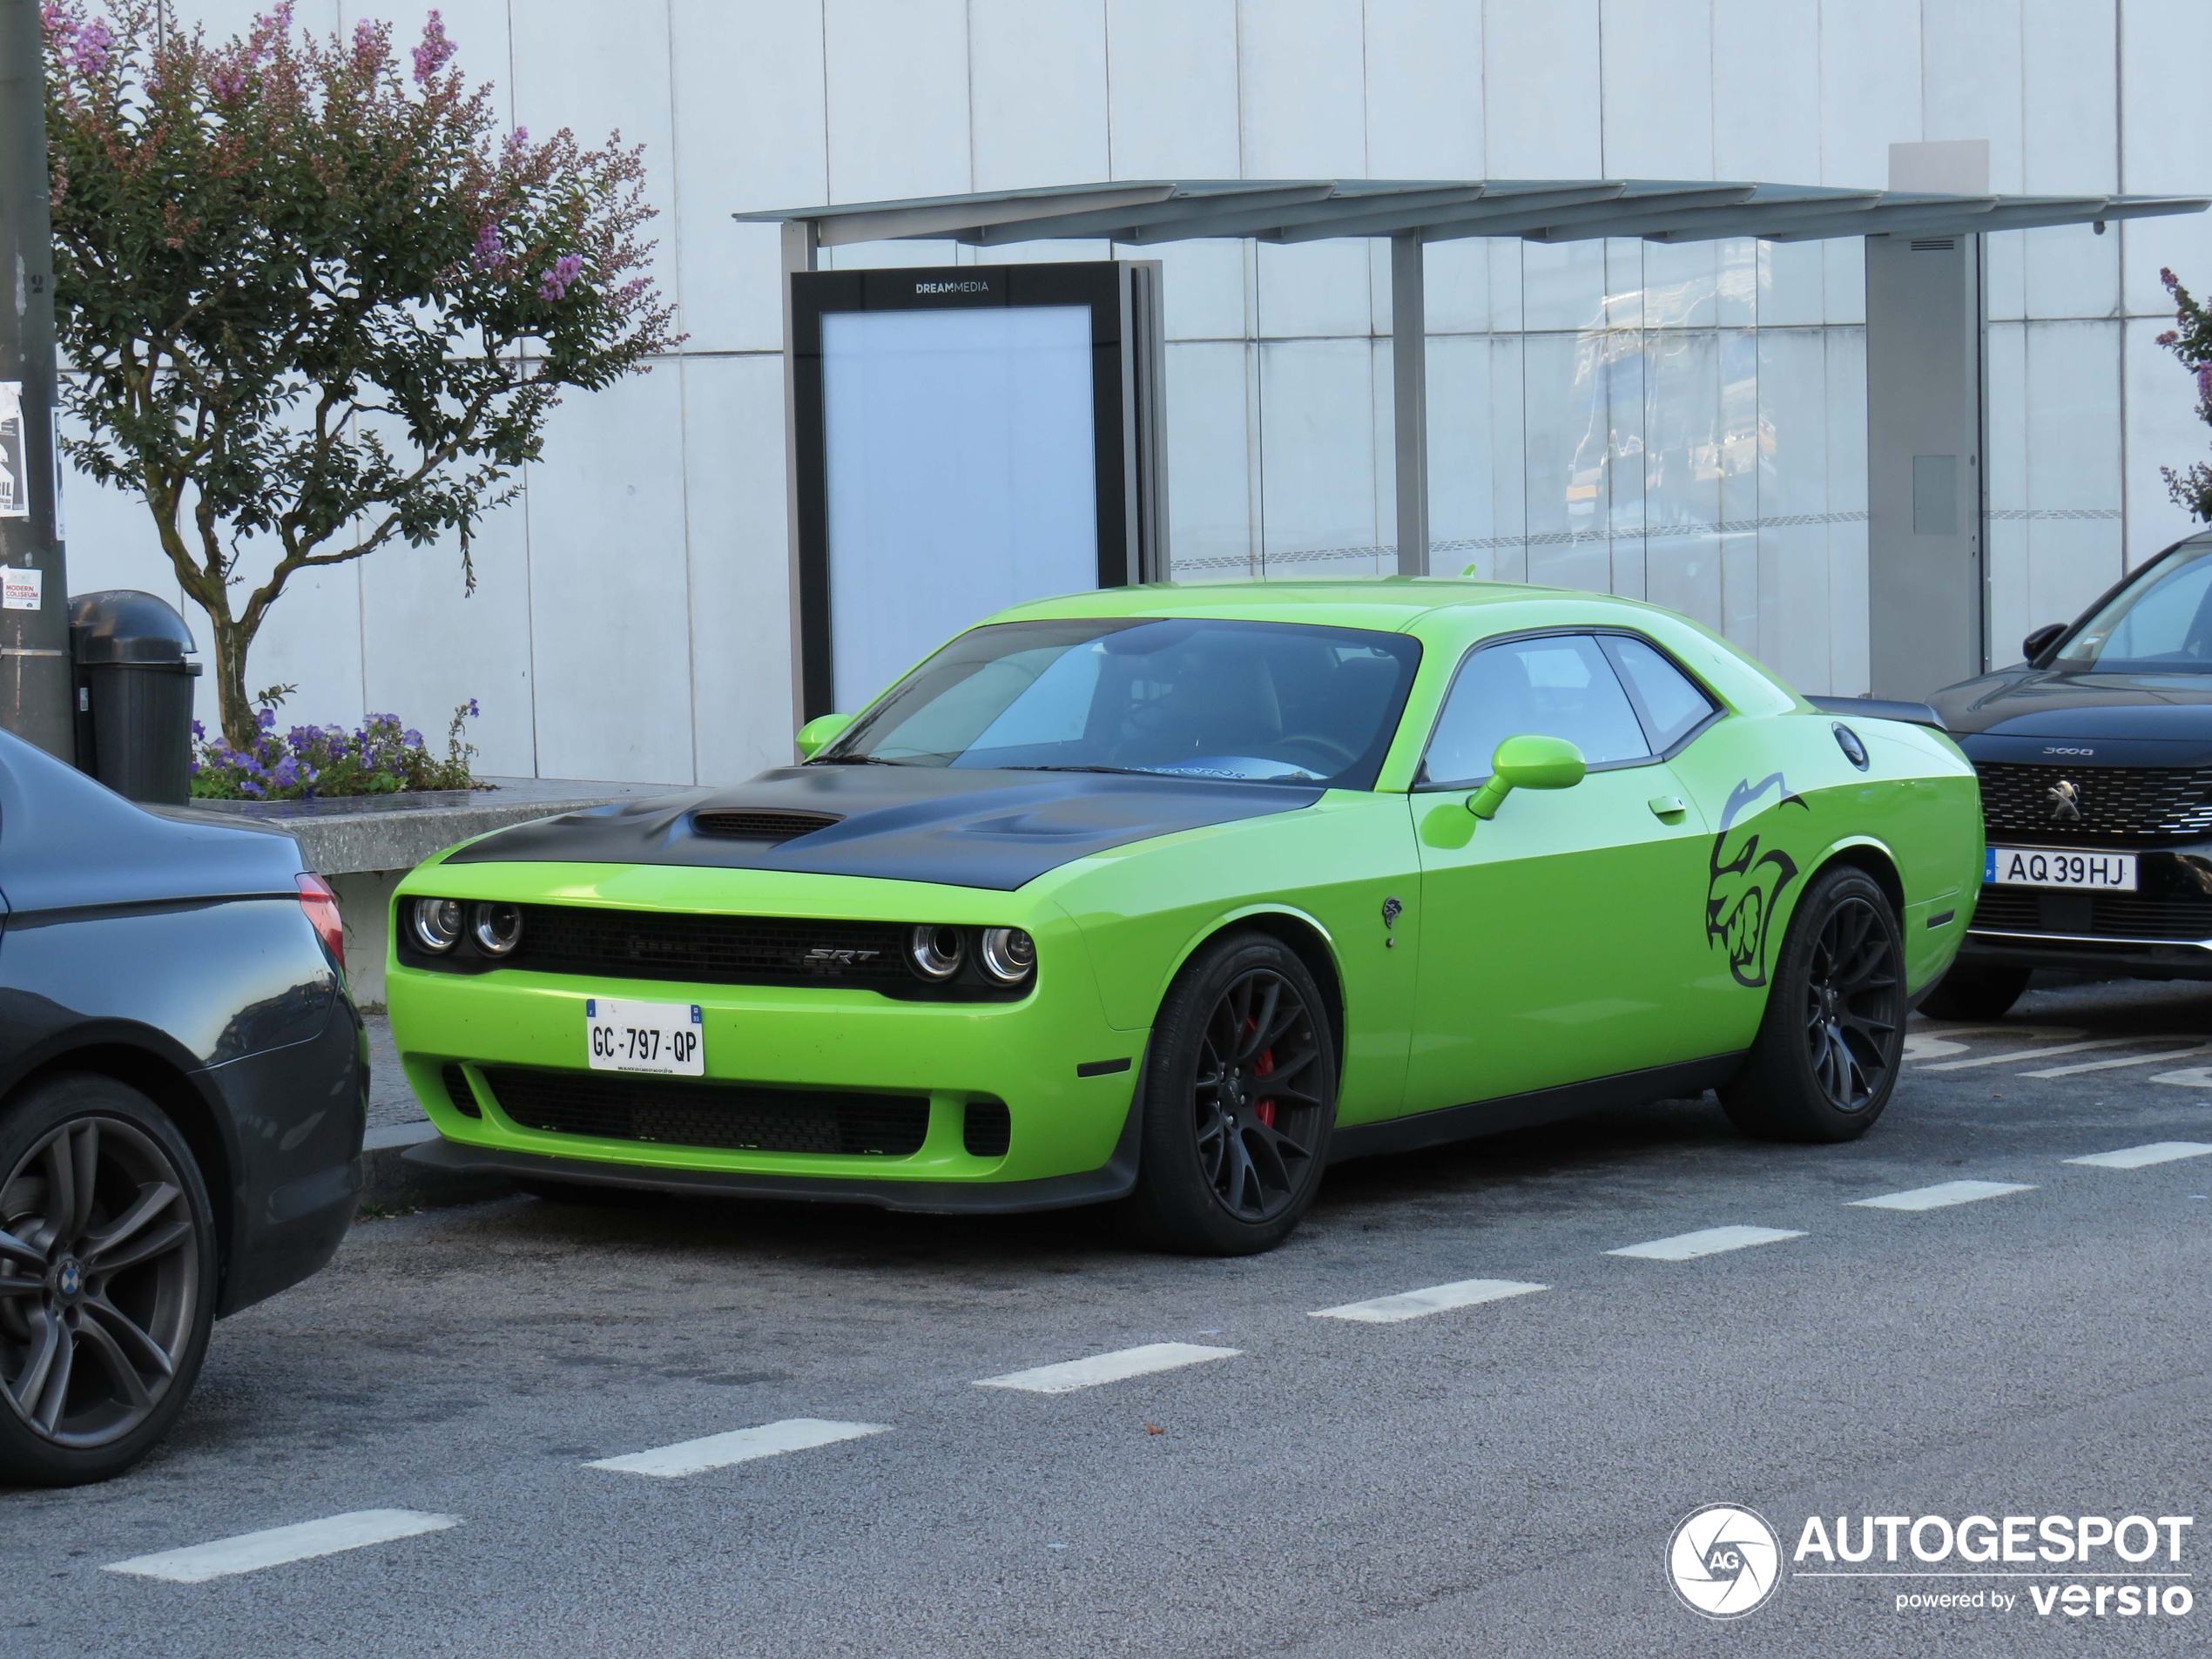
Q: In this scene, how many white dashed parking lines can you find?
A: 7